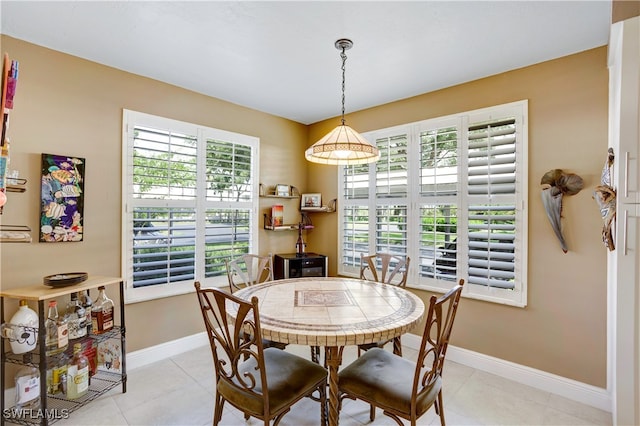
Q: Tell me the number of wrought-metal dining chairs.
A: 4